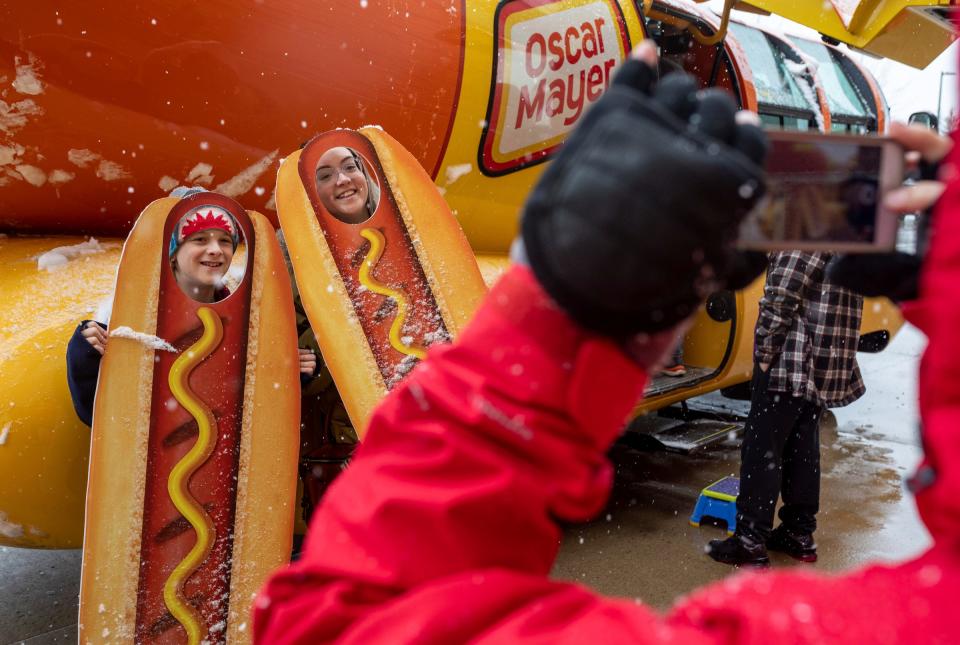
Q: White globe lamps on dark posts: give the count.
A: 0